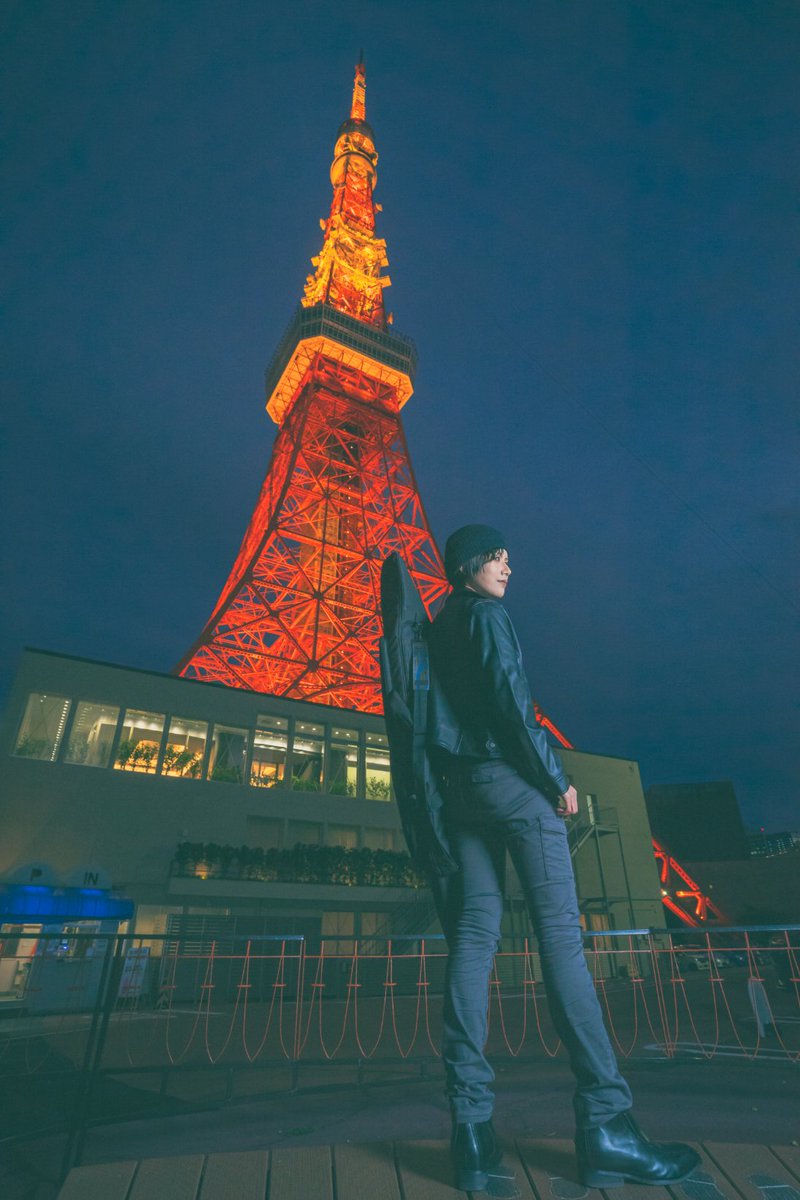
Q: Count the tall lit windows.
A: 9